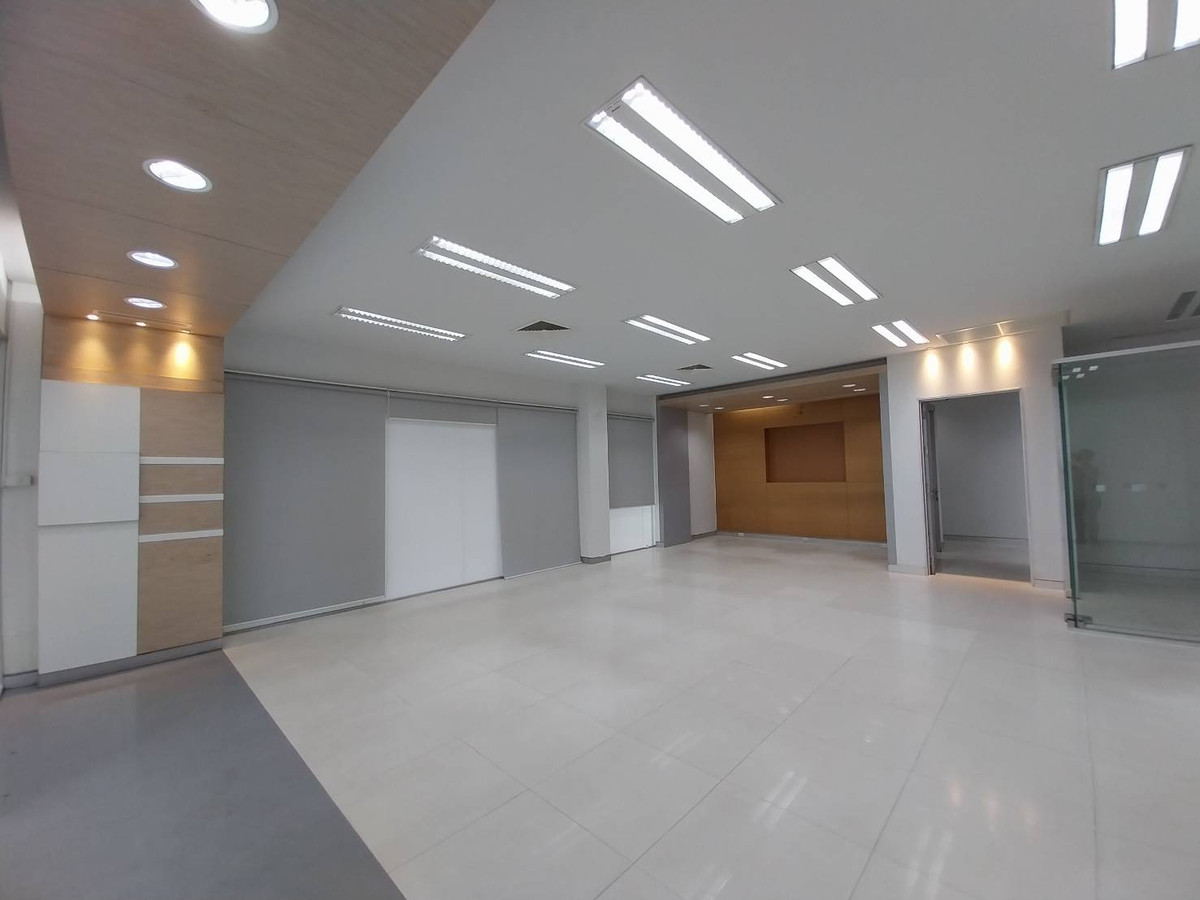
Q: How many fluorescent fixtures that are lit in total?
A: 11